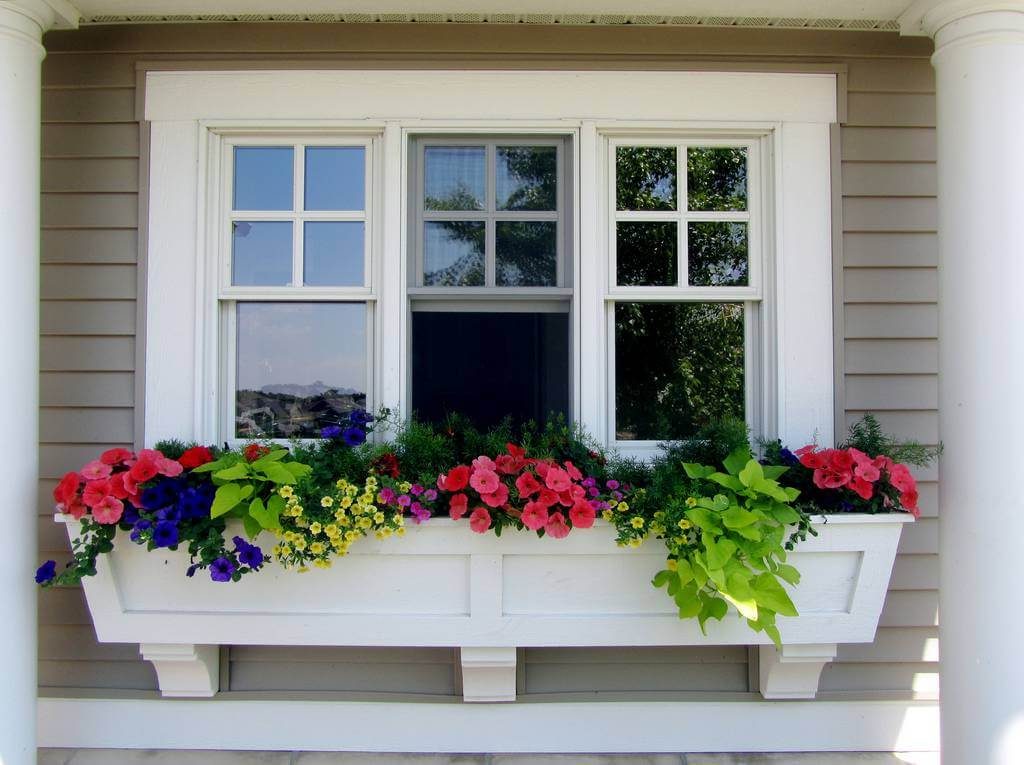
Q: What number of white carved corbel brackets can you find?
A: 3